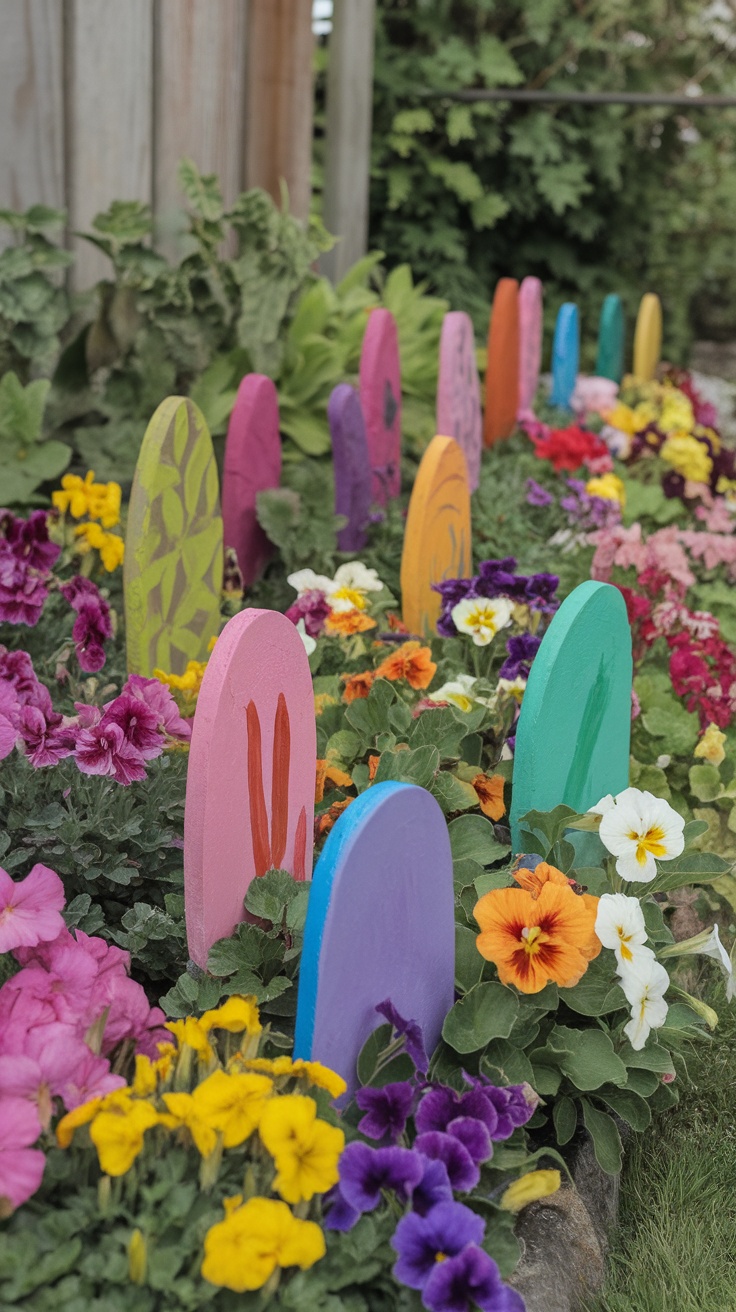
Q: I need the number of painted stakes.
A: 14